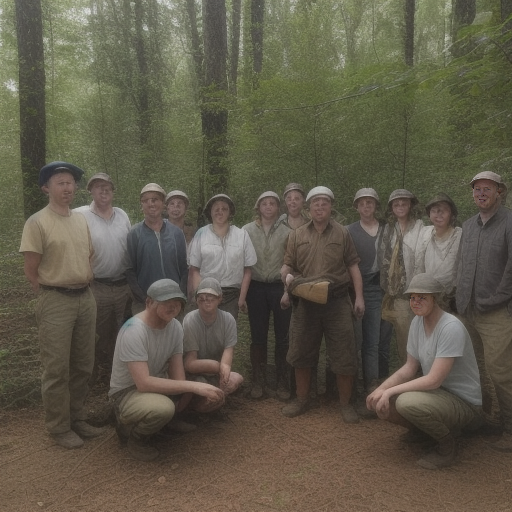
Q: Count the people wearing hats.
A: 15